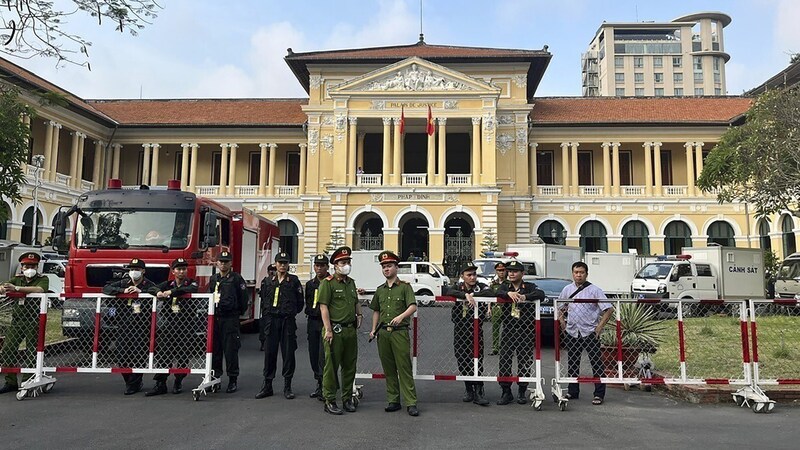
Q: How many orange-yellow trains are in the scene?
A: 0